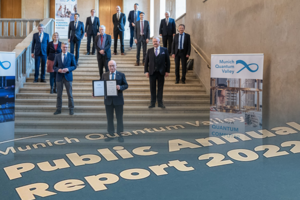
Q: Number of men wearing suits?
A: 12